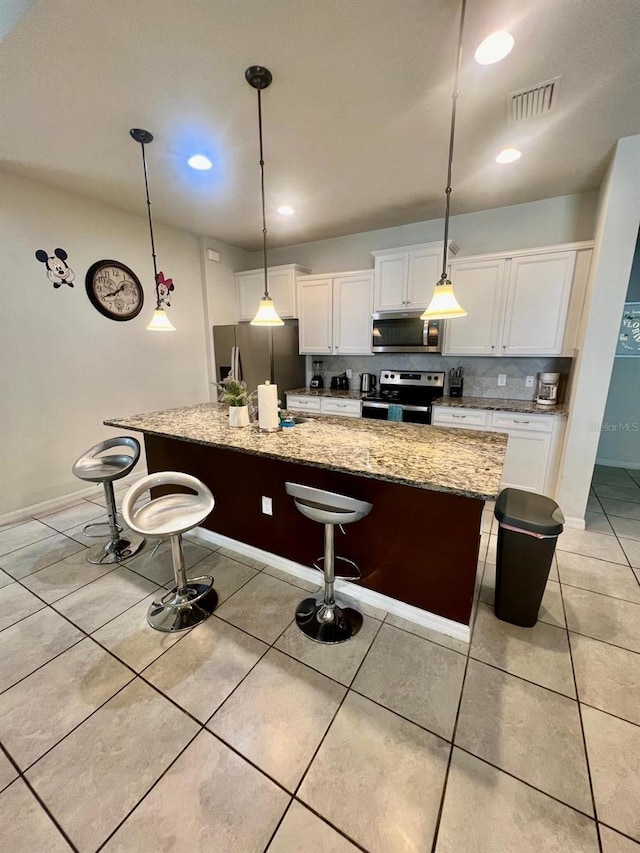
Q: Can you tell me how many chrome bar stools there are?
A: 3